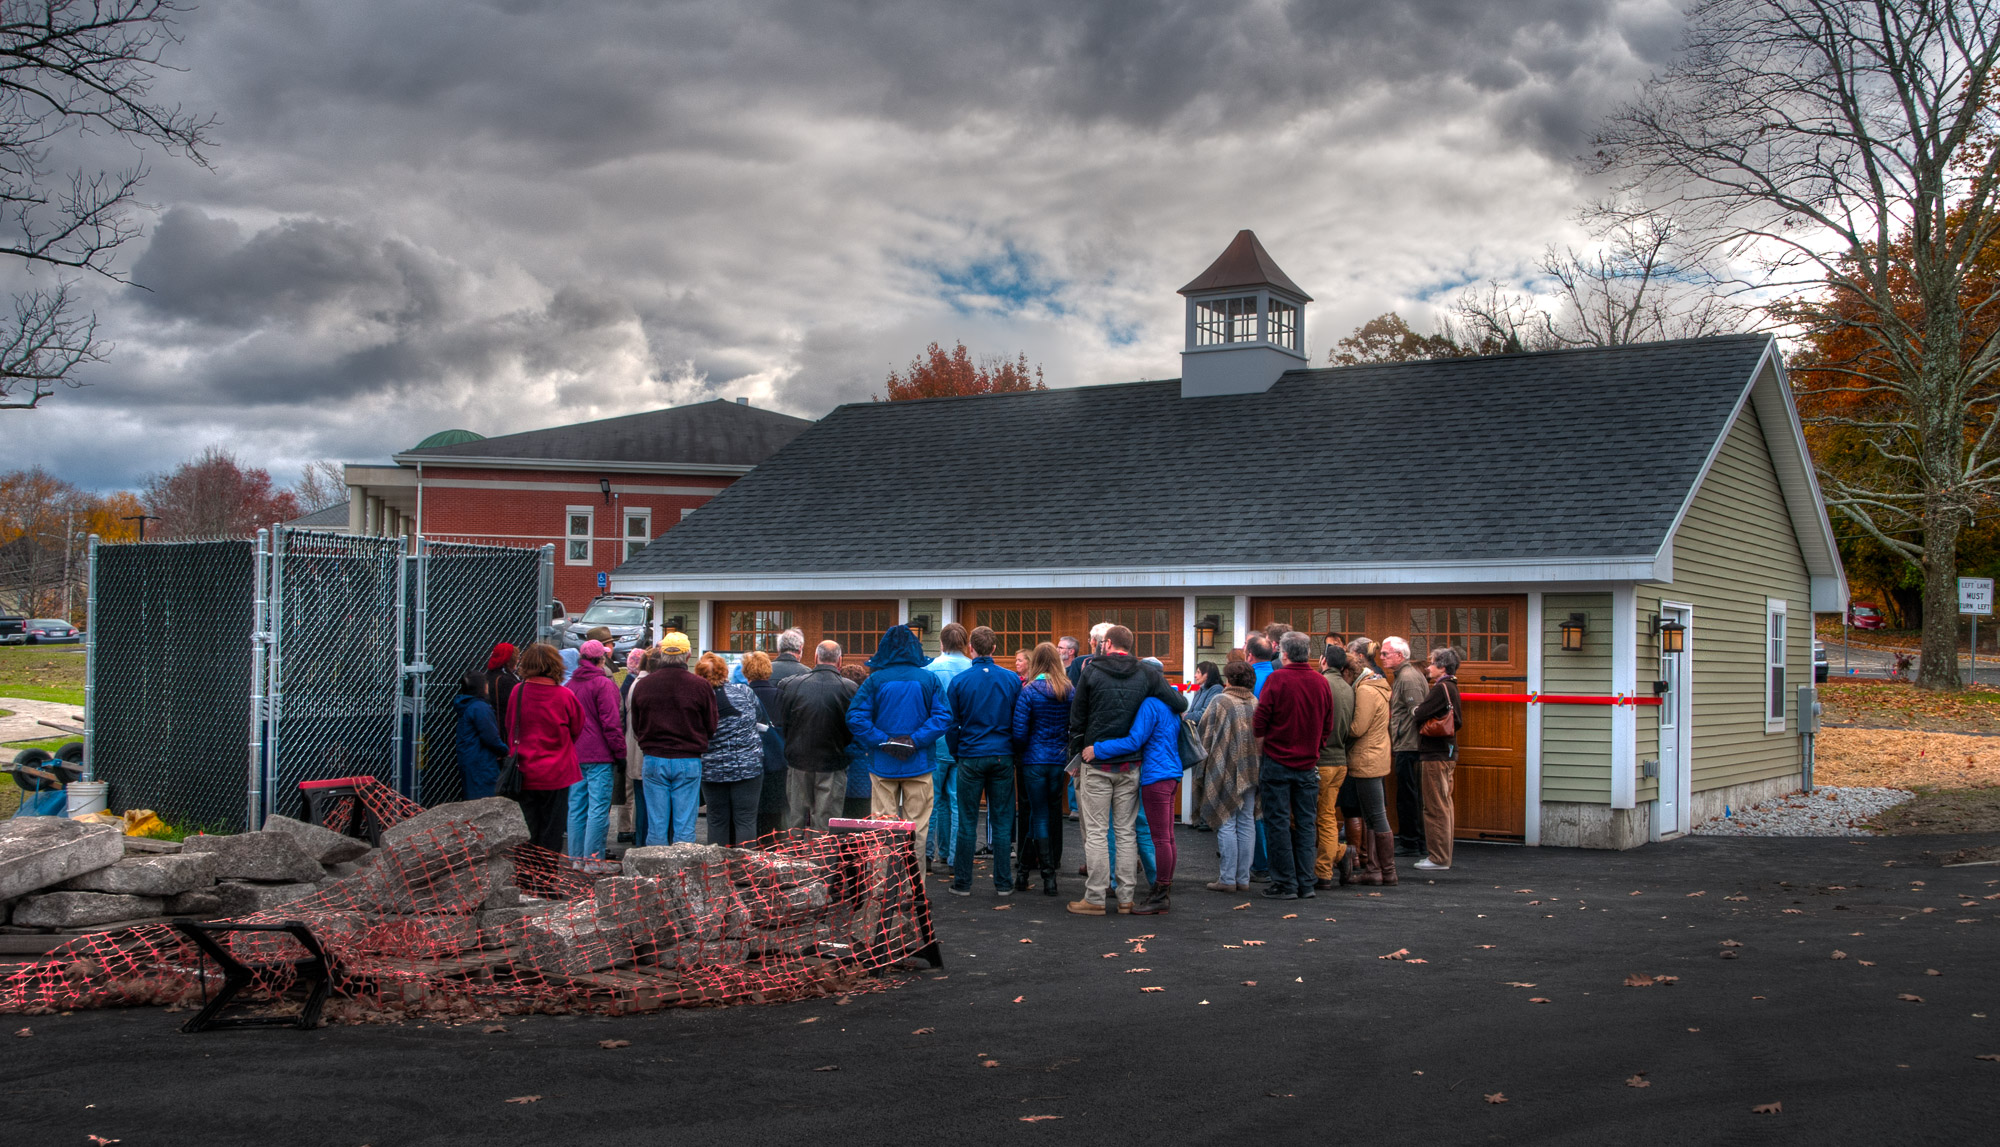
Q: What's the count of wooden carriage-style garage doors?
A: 3